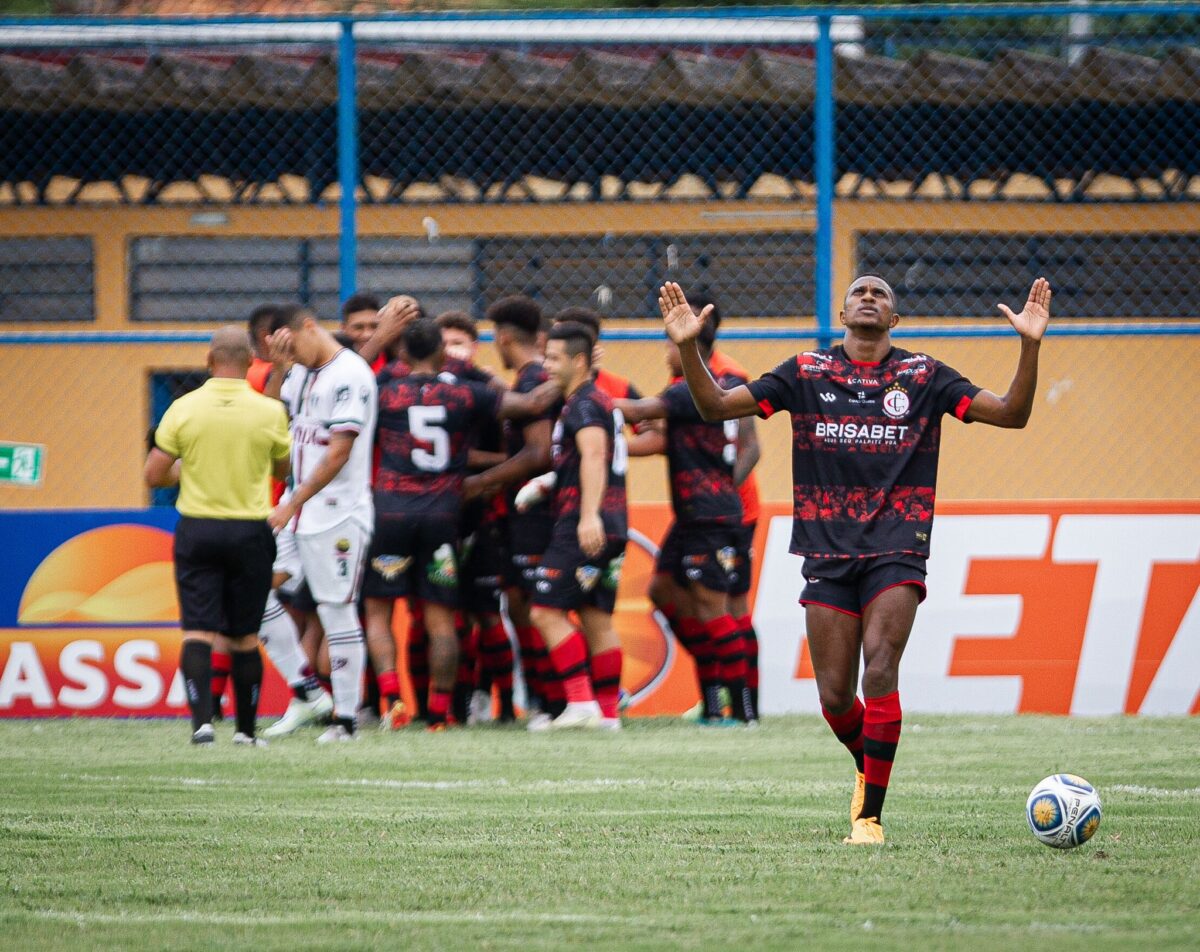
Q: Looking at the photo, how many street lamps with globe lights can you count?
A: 0